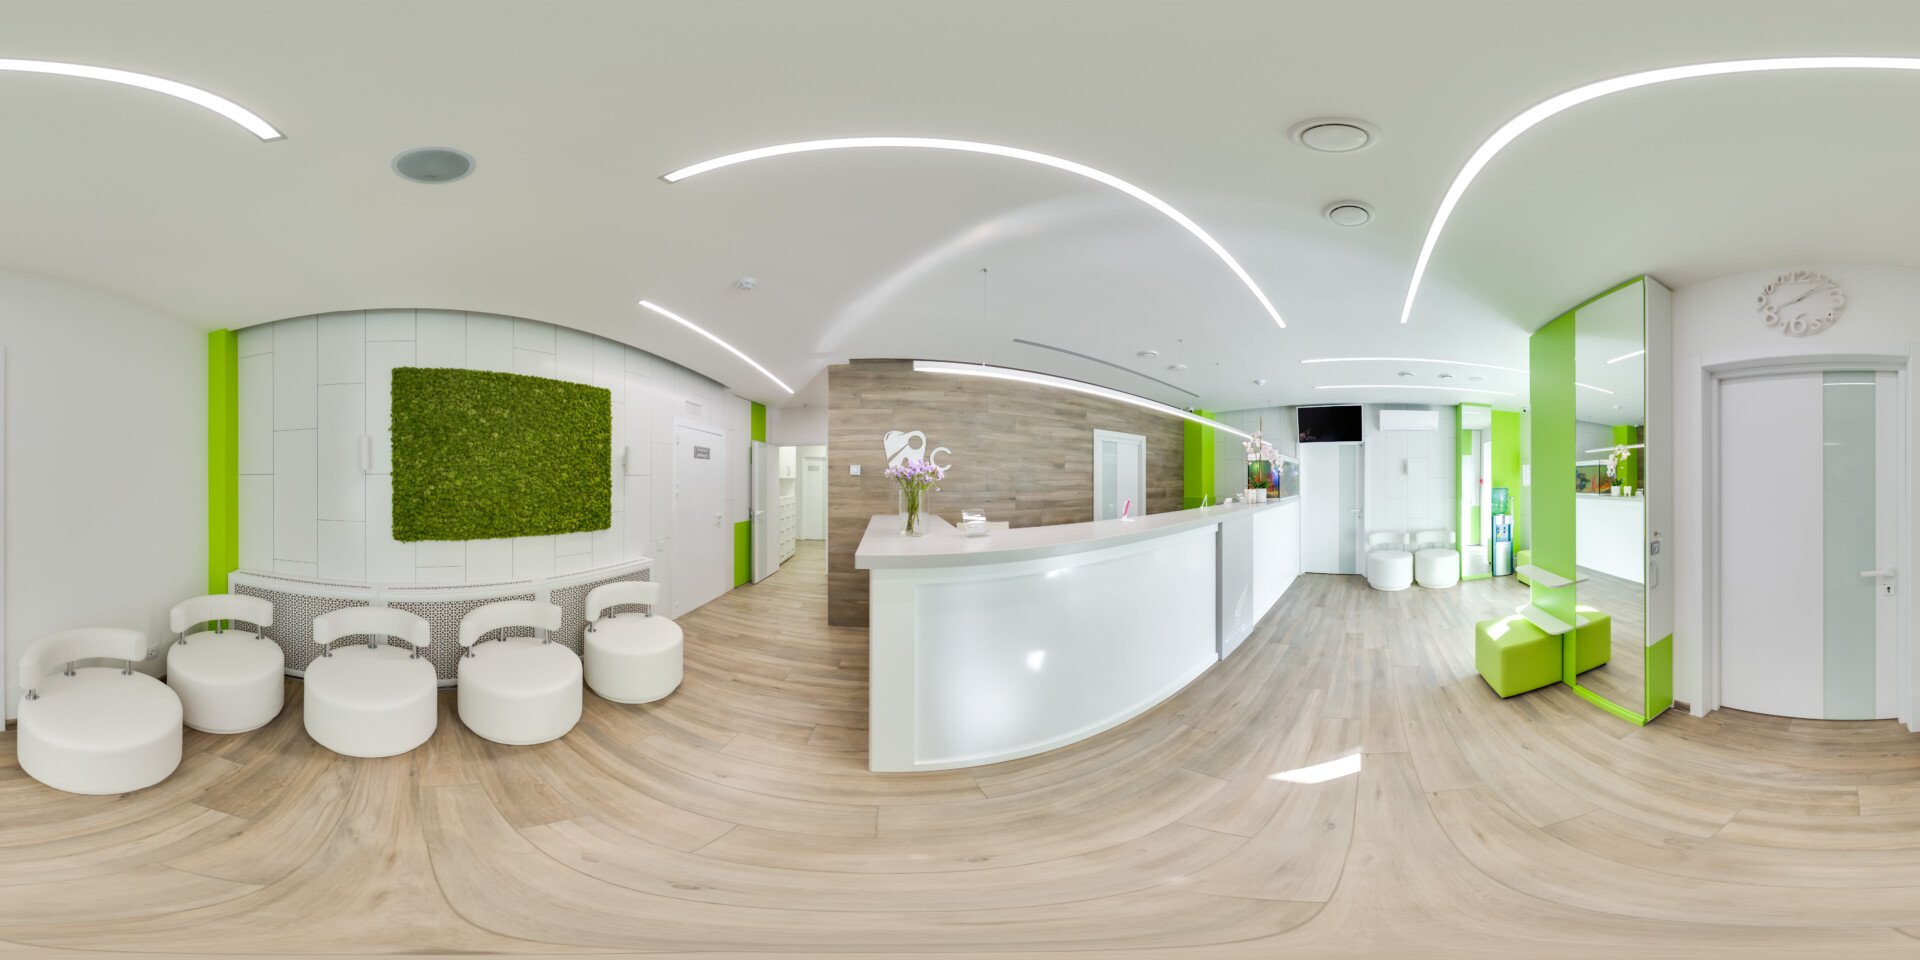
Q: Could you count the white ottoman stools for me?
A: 7